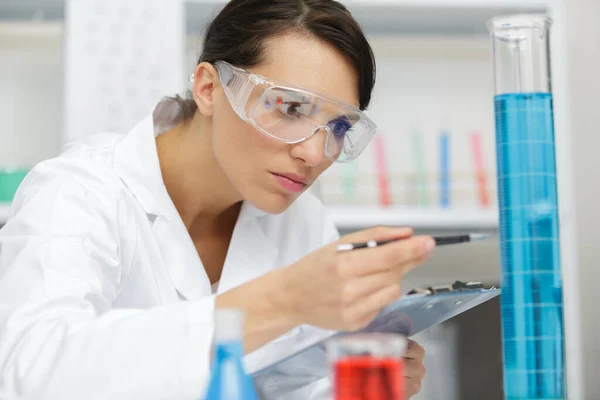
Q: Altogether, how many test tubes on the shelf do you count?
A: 5